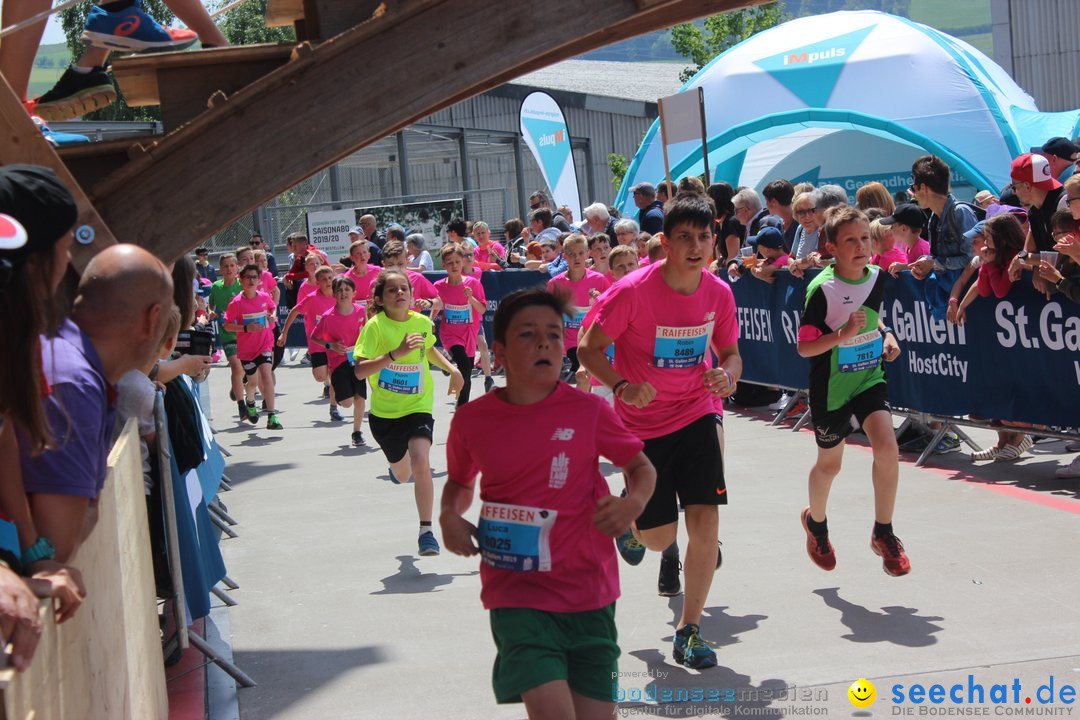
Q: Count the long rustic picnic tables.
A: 0